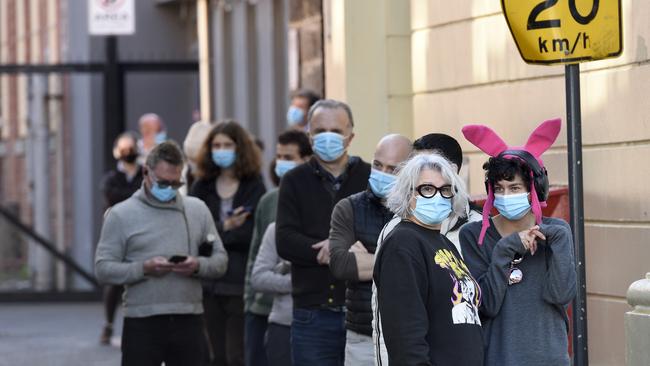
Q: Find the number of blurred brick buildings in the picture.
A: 1